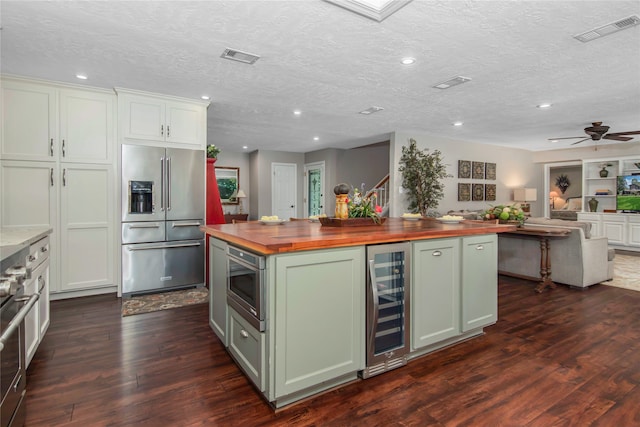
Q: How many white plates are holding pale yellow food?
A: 4